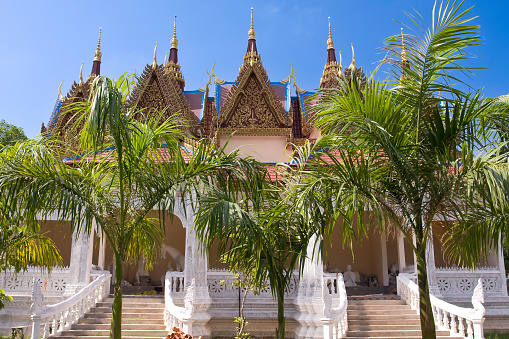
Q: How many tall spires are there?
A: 5